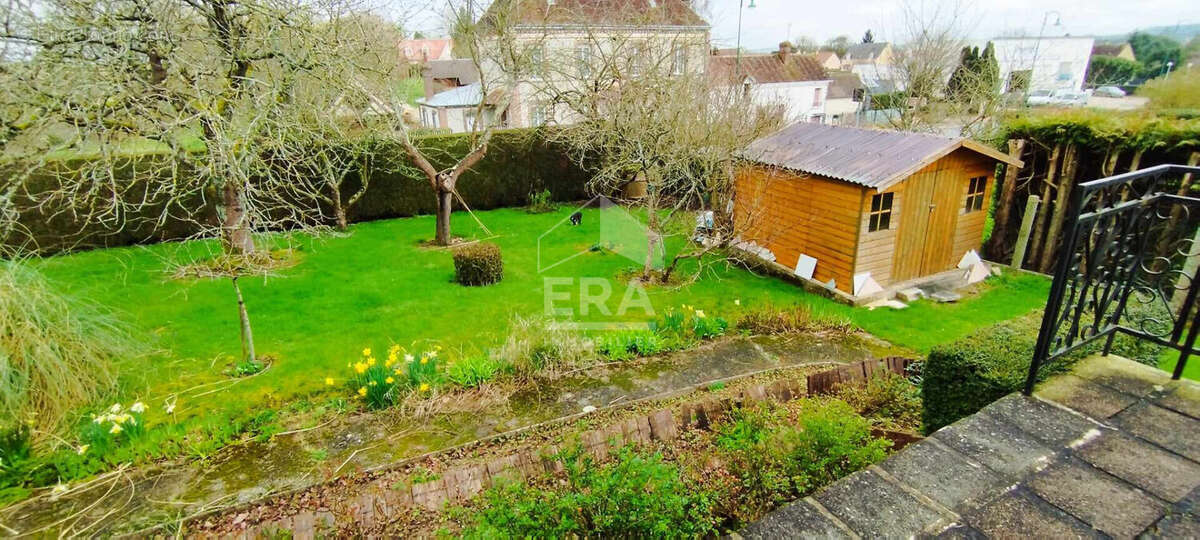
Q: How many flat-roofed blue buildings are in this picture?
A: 0